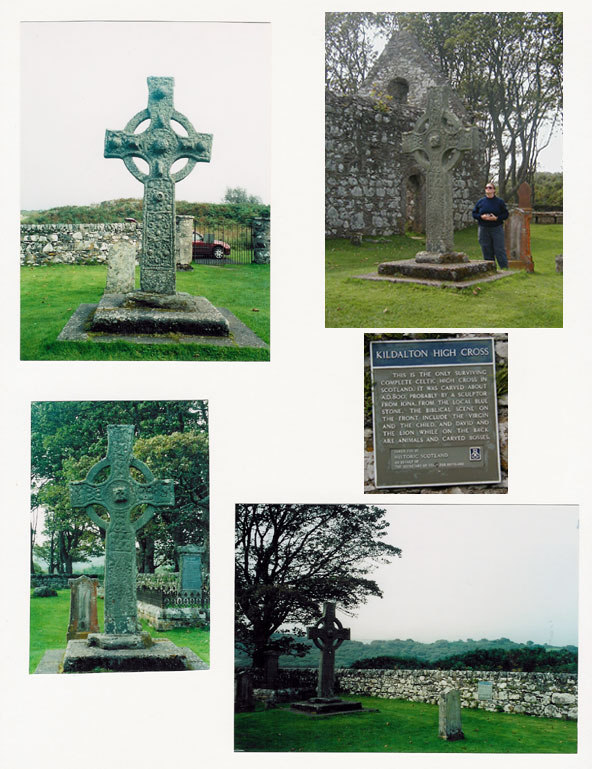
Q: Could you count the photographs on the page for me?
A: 5